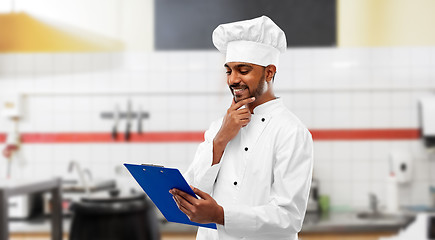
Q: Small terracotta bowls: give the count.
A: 0